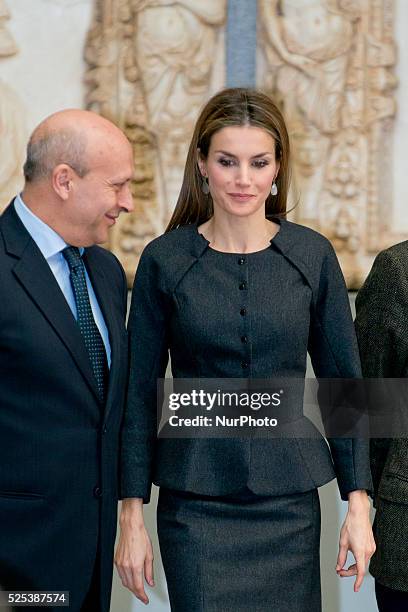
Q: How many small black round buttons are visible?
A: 5